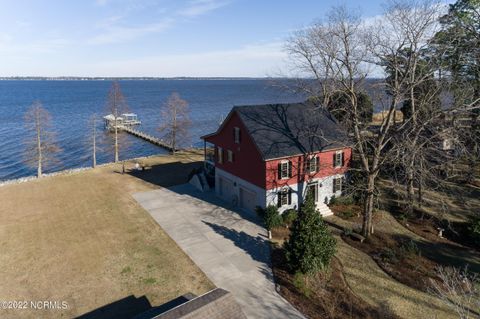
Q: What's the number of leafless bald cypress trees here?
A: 4